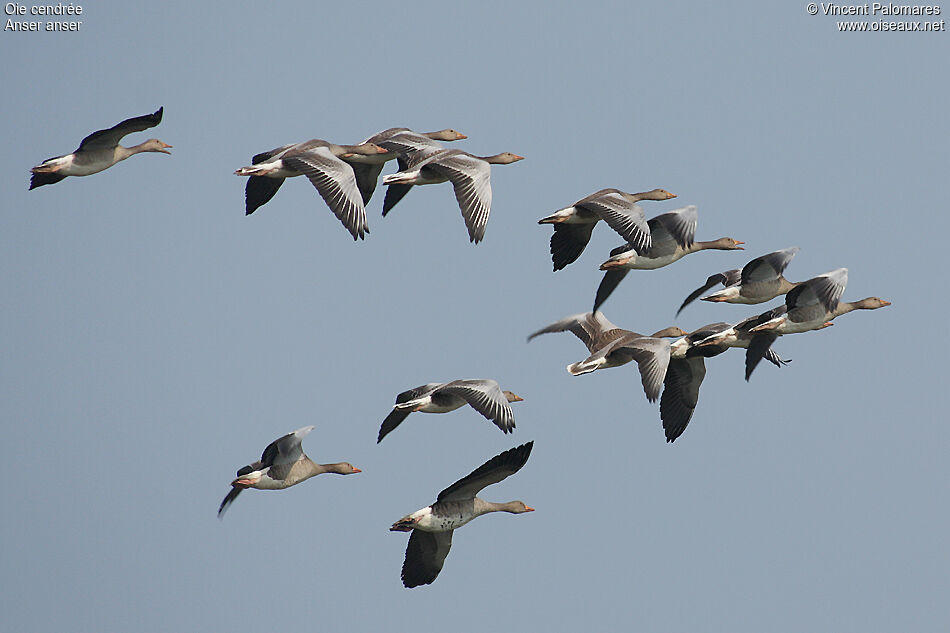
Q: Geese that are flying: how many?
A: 14